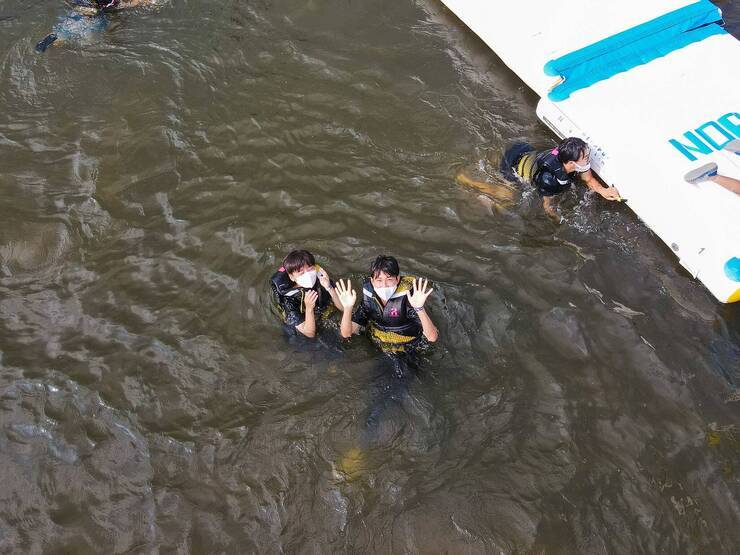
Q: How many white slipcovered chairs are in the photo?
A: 0